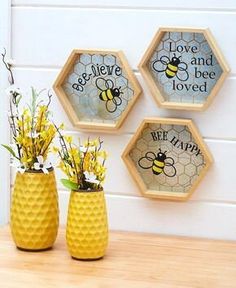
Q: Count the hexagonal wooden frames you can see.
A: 3